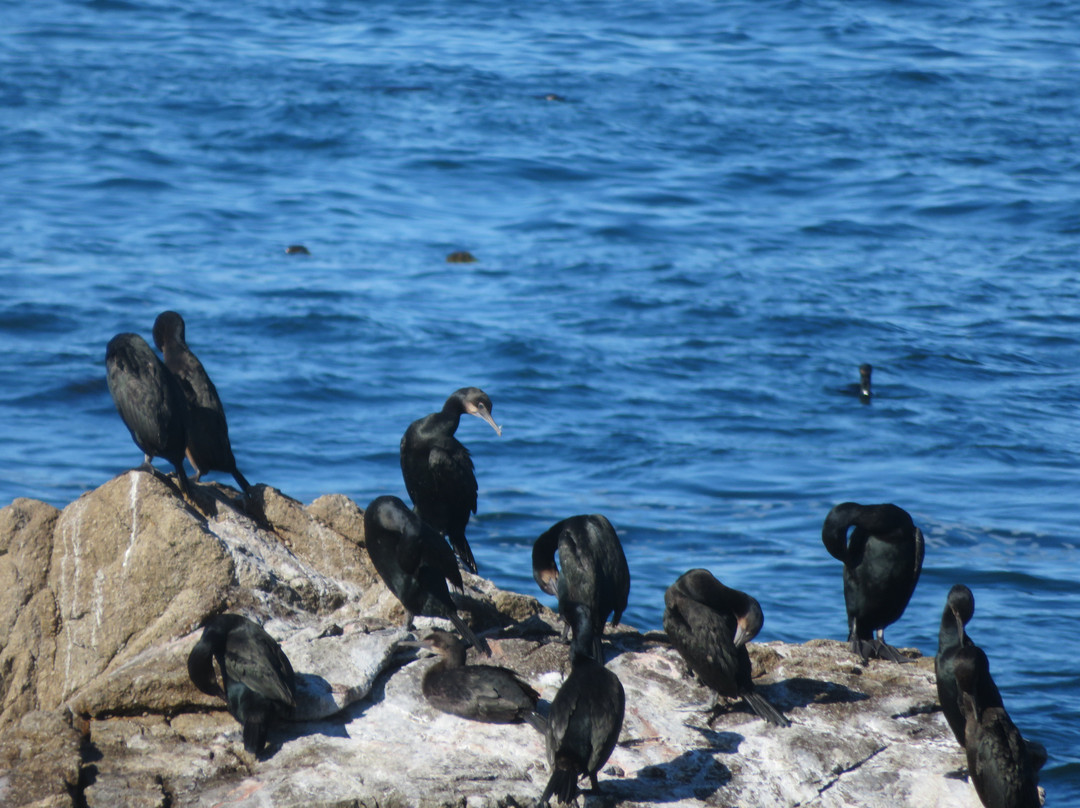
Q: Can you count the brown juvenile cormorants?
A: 1